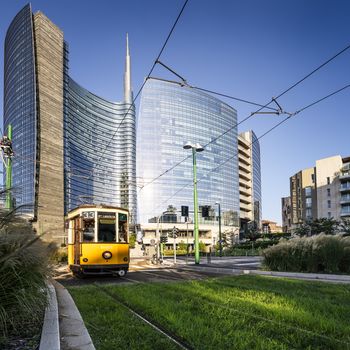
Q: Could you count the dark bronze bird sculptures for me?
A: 0